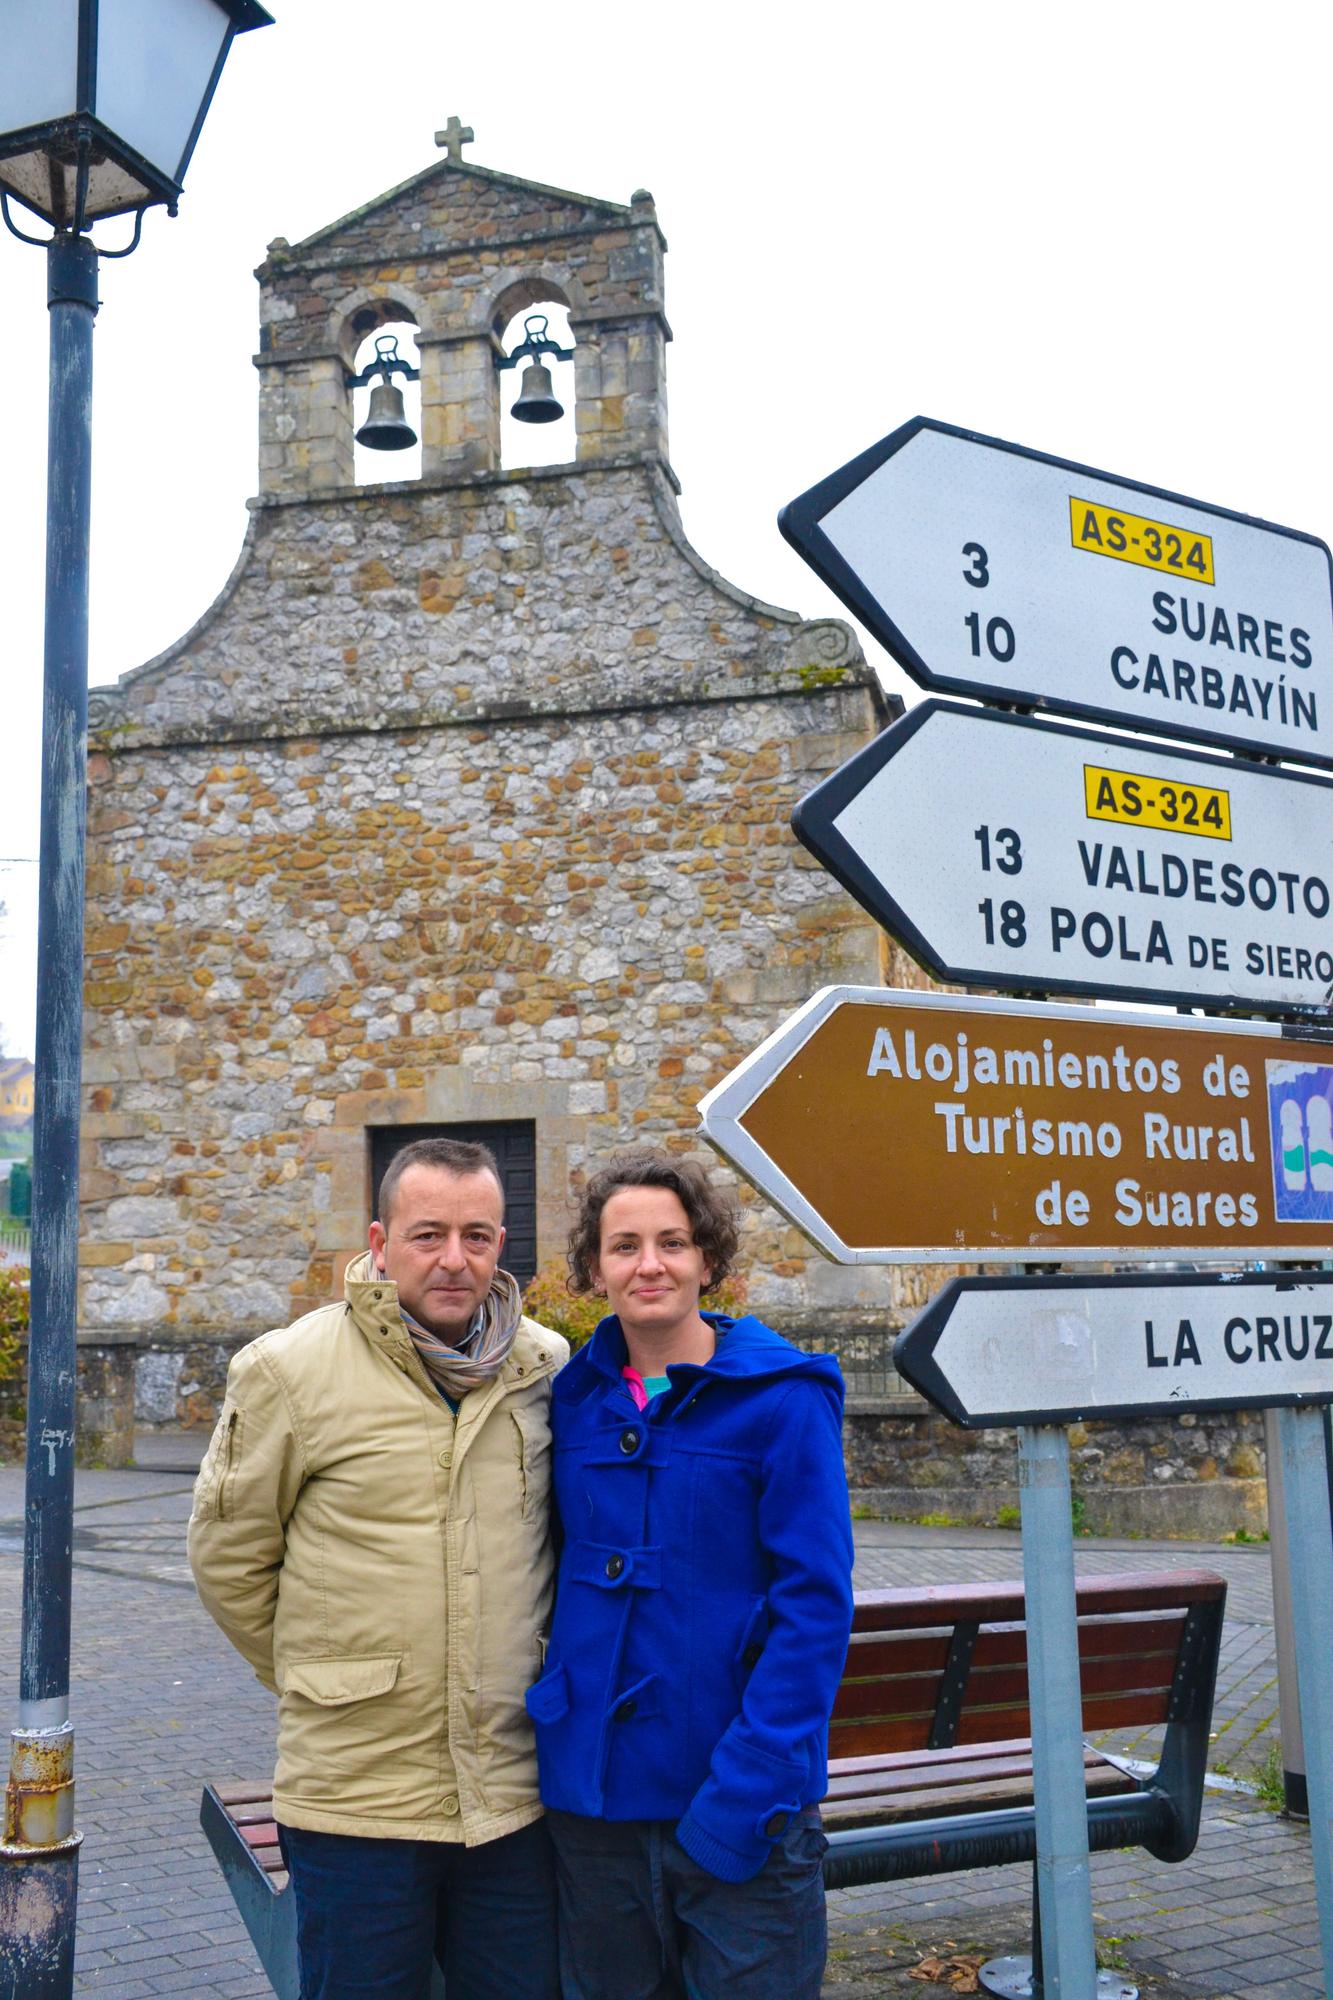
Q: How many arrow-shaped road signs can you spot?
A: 4